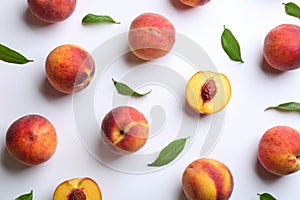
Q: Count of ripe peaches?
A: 11